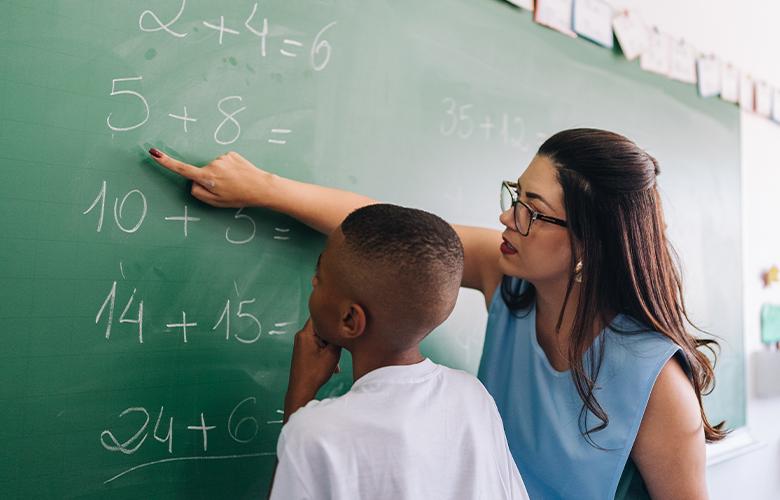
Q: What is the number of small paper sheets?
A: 11